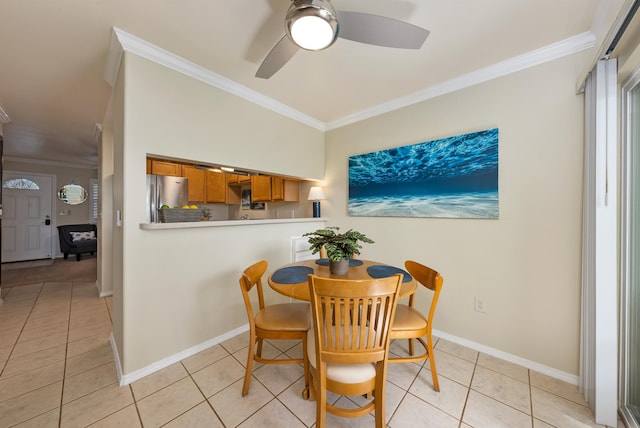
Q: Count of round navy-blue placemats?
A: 3